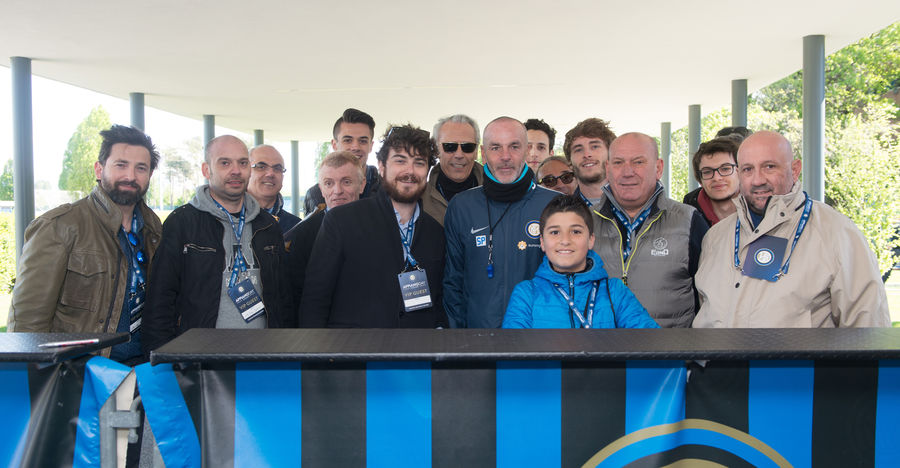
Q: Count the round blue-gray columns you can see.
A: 9